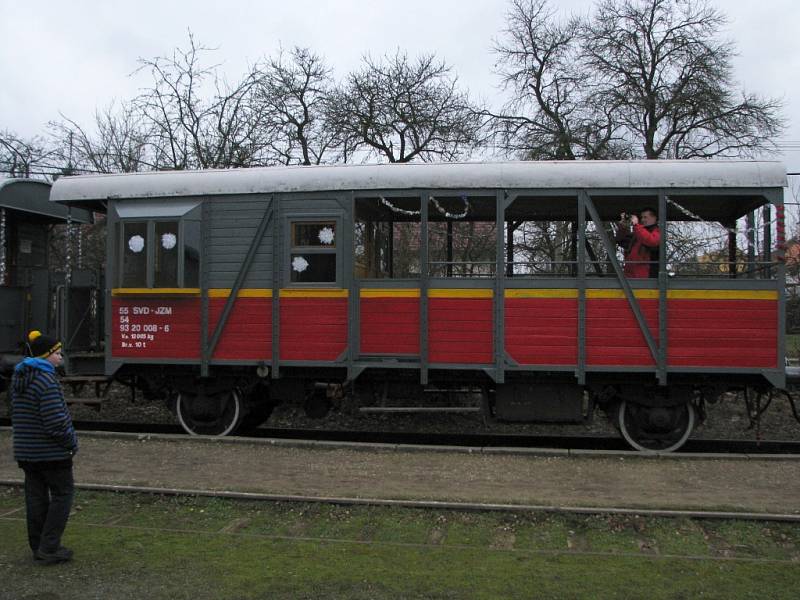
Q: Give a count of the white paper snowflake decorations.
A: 4